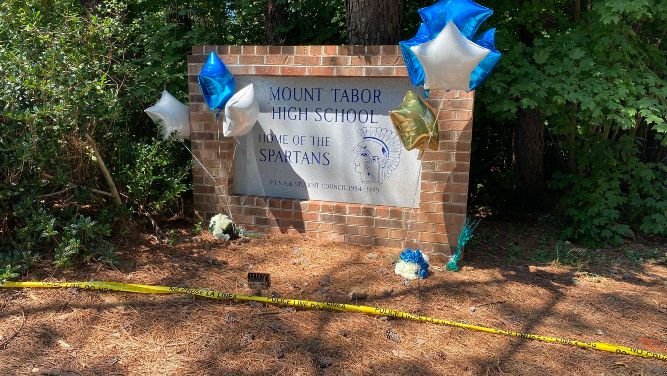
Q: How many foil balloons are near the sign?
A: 8